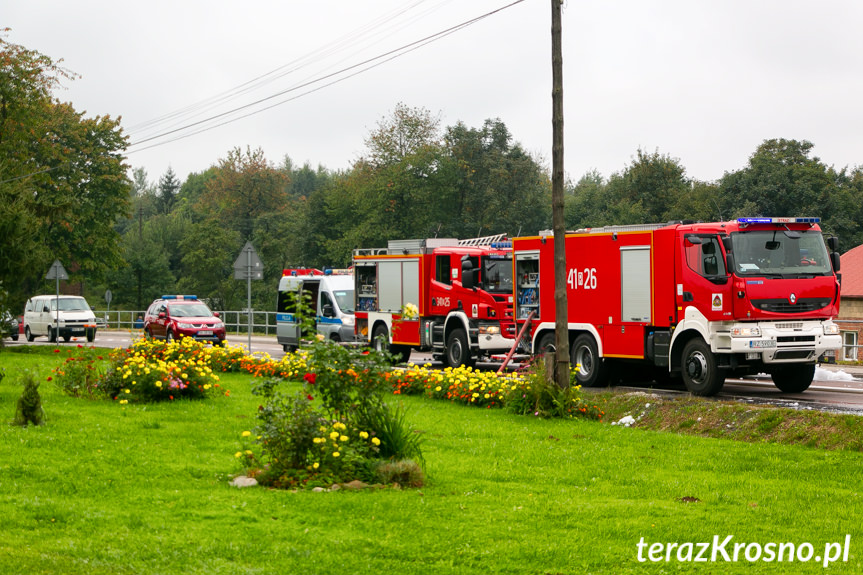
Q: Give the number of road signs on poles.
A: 3